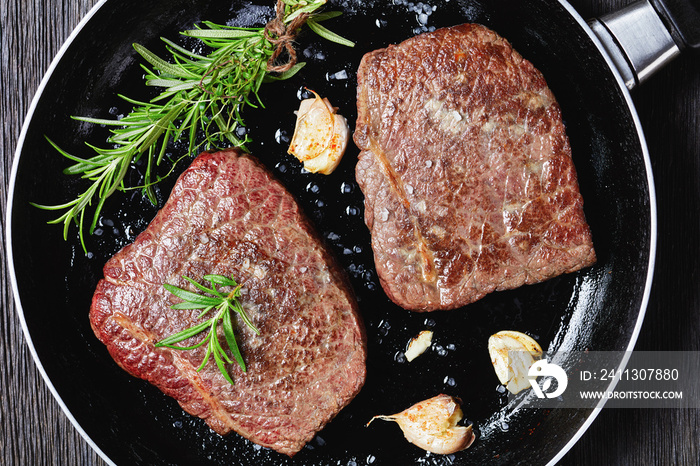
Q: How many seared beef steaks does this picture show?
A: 2